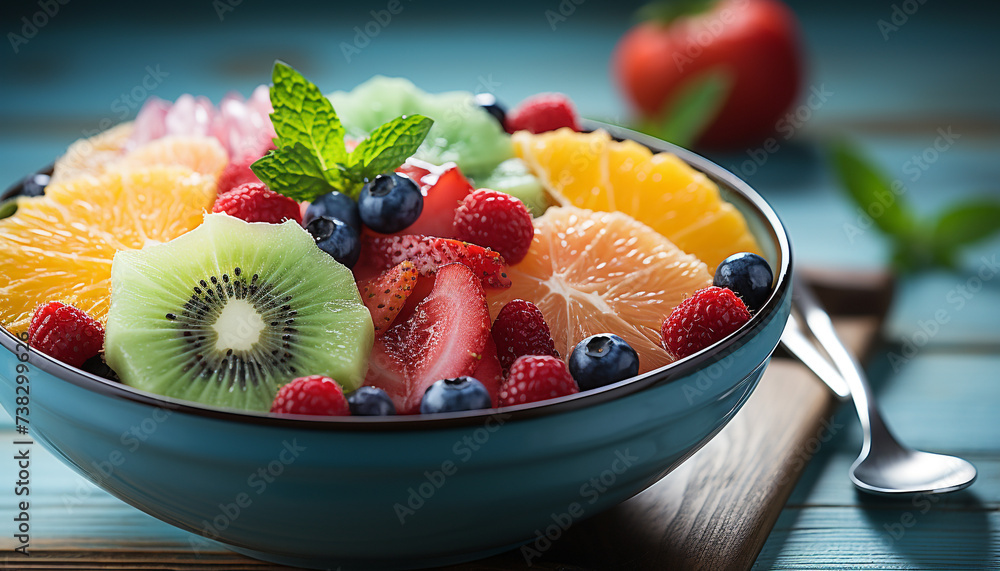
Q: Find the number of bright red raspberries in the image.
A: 8